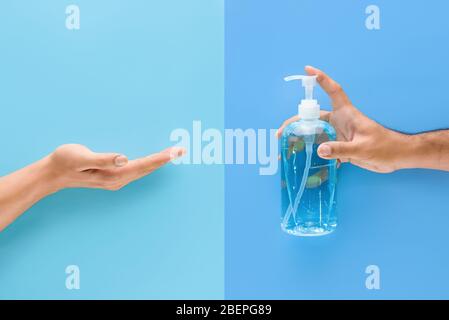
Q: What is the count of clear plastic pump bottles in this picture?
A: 1